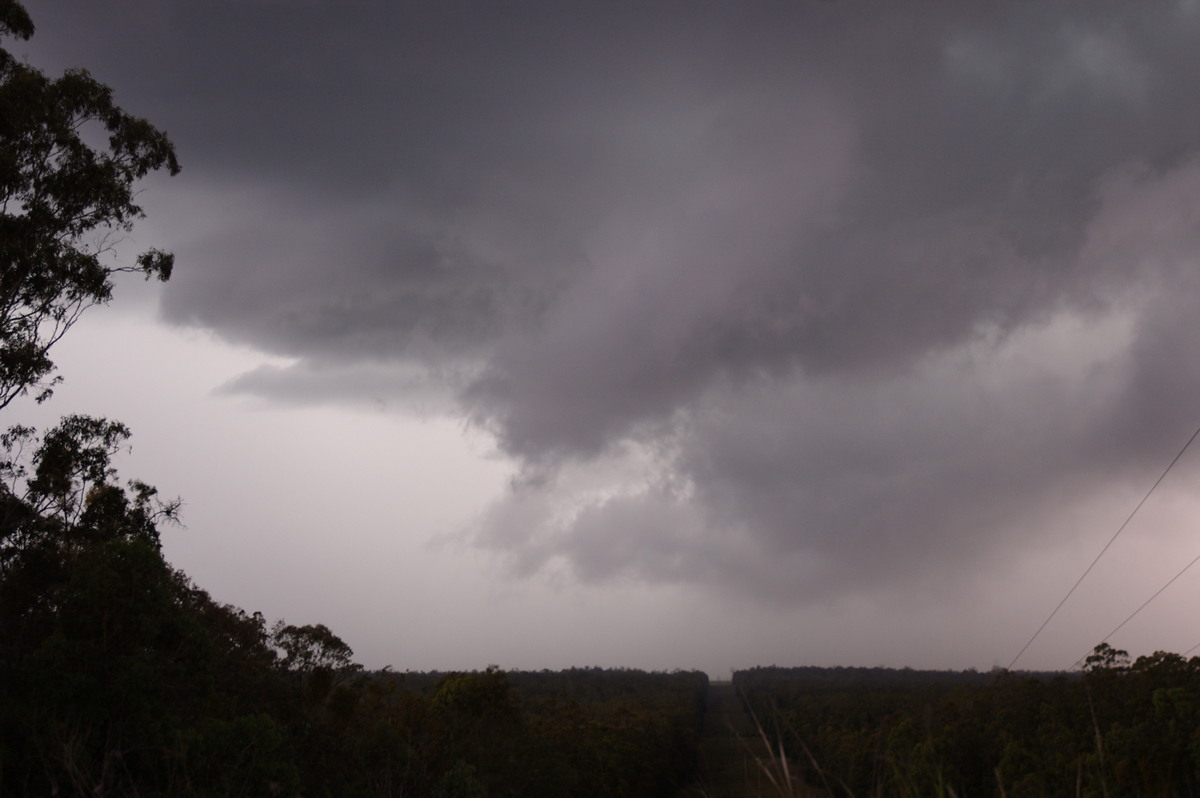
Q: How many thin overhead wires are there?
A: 3